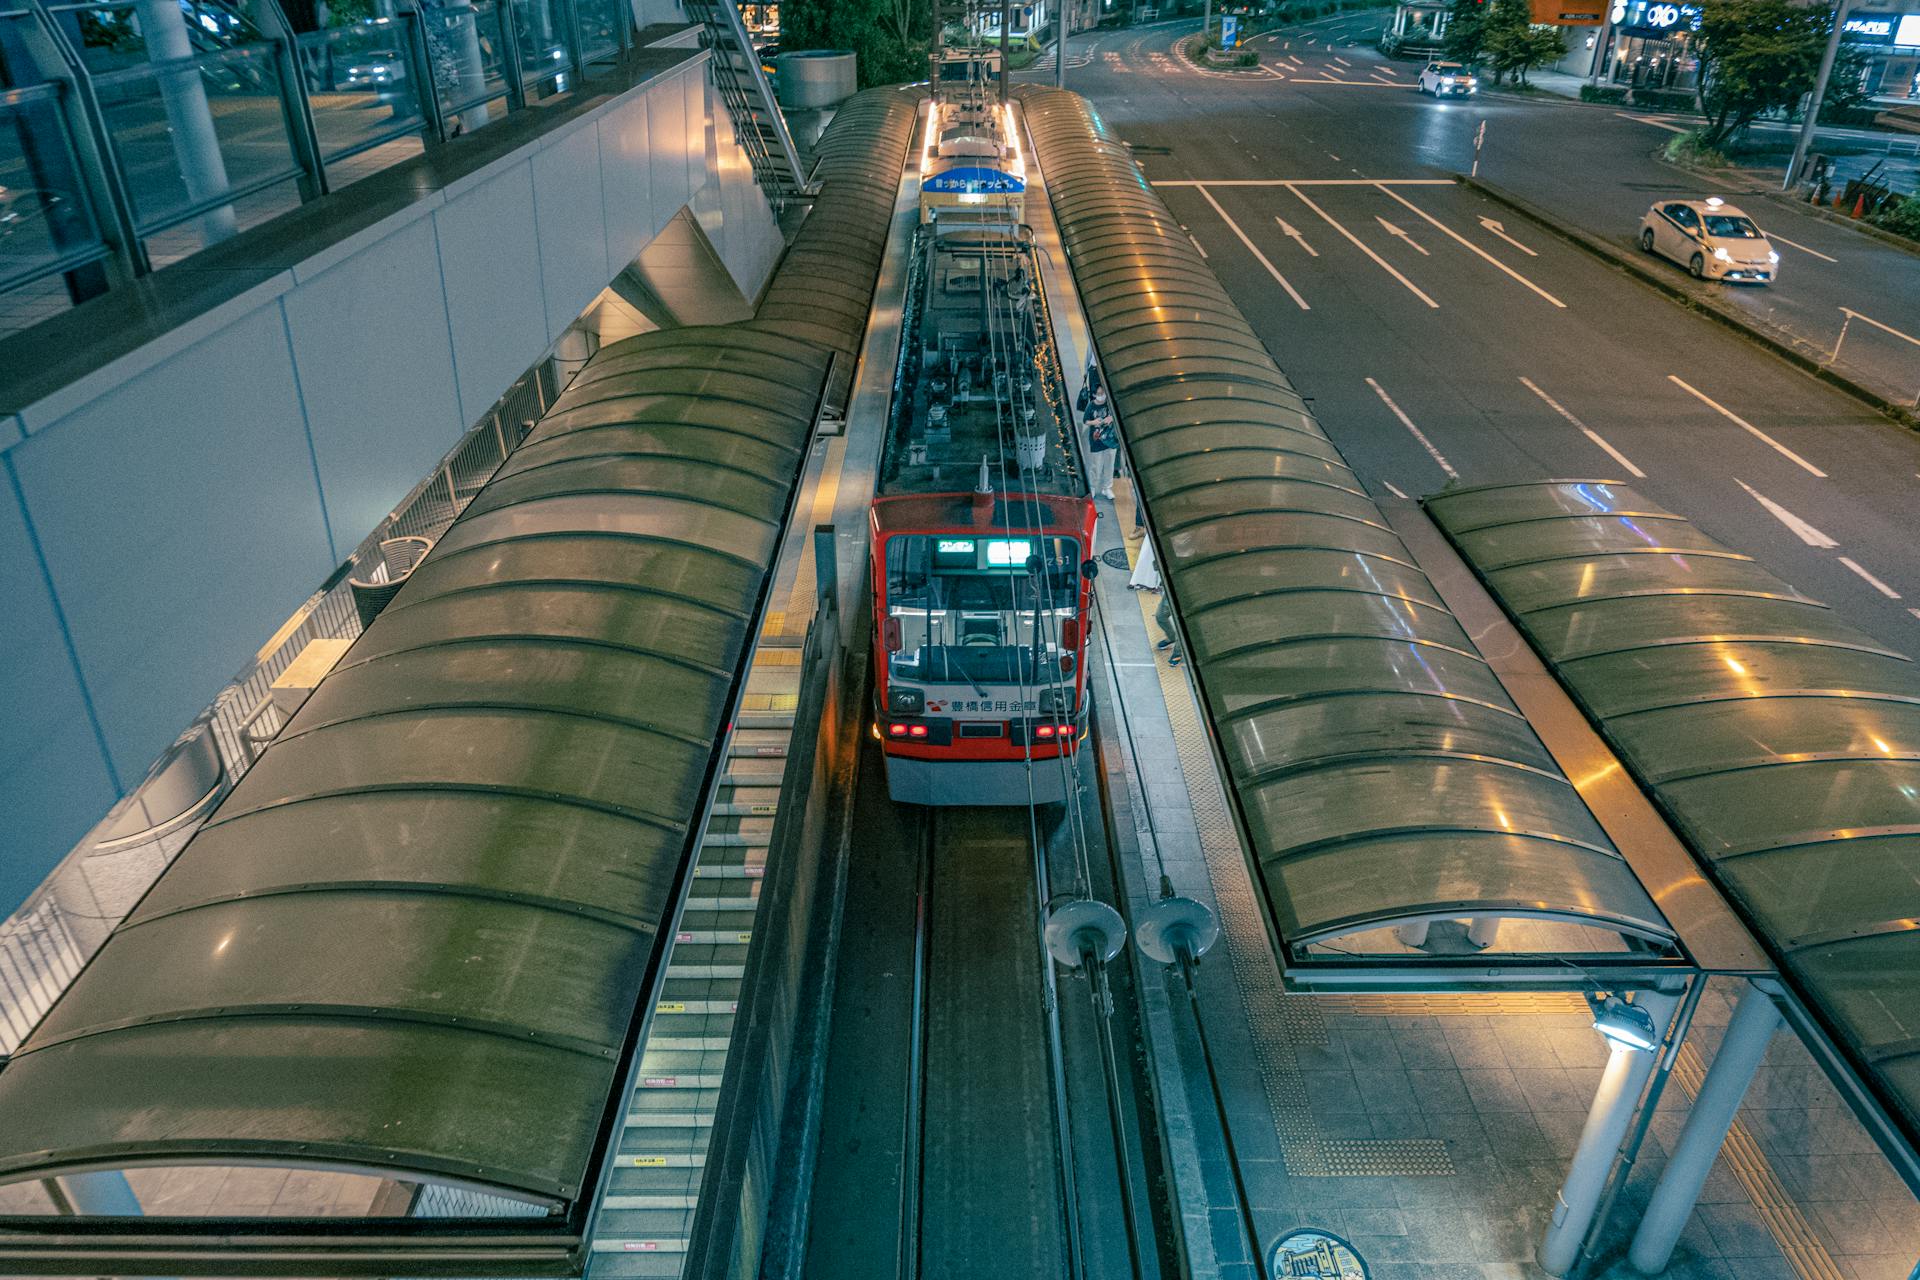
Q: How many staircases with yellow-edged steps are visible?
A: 1